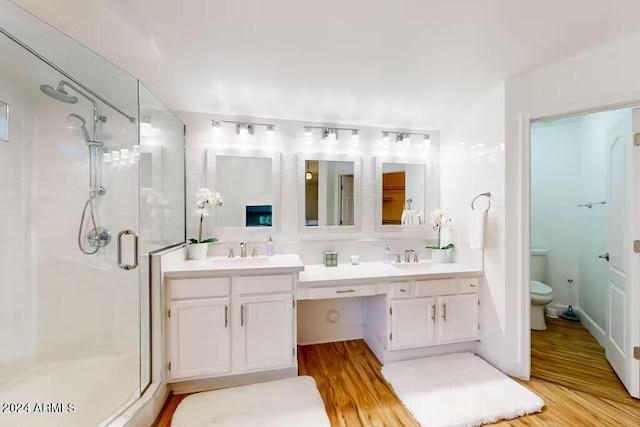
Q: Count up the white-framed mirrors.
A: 3